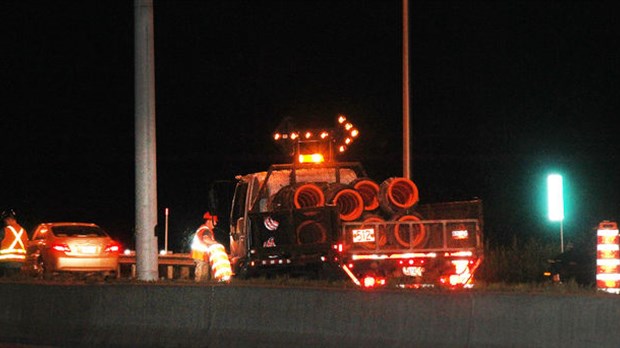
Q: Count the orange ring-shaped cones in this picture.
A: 7